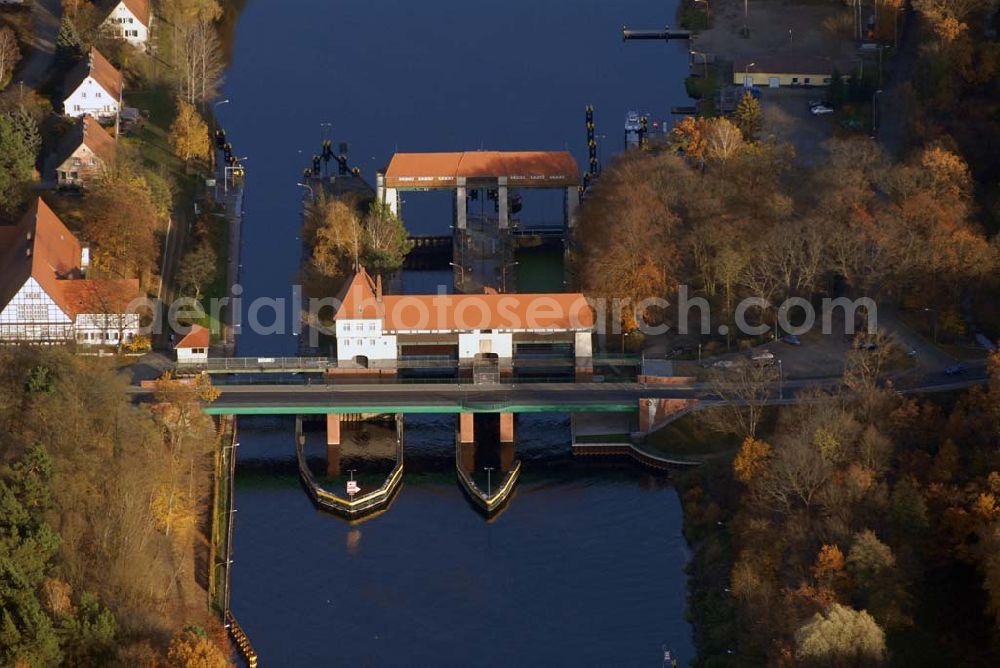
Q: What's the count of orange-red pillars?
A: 3